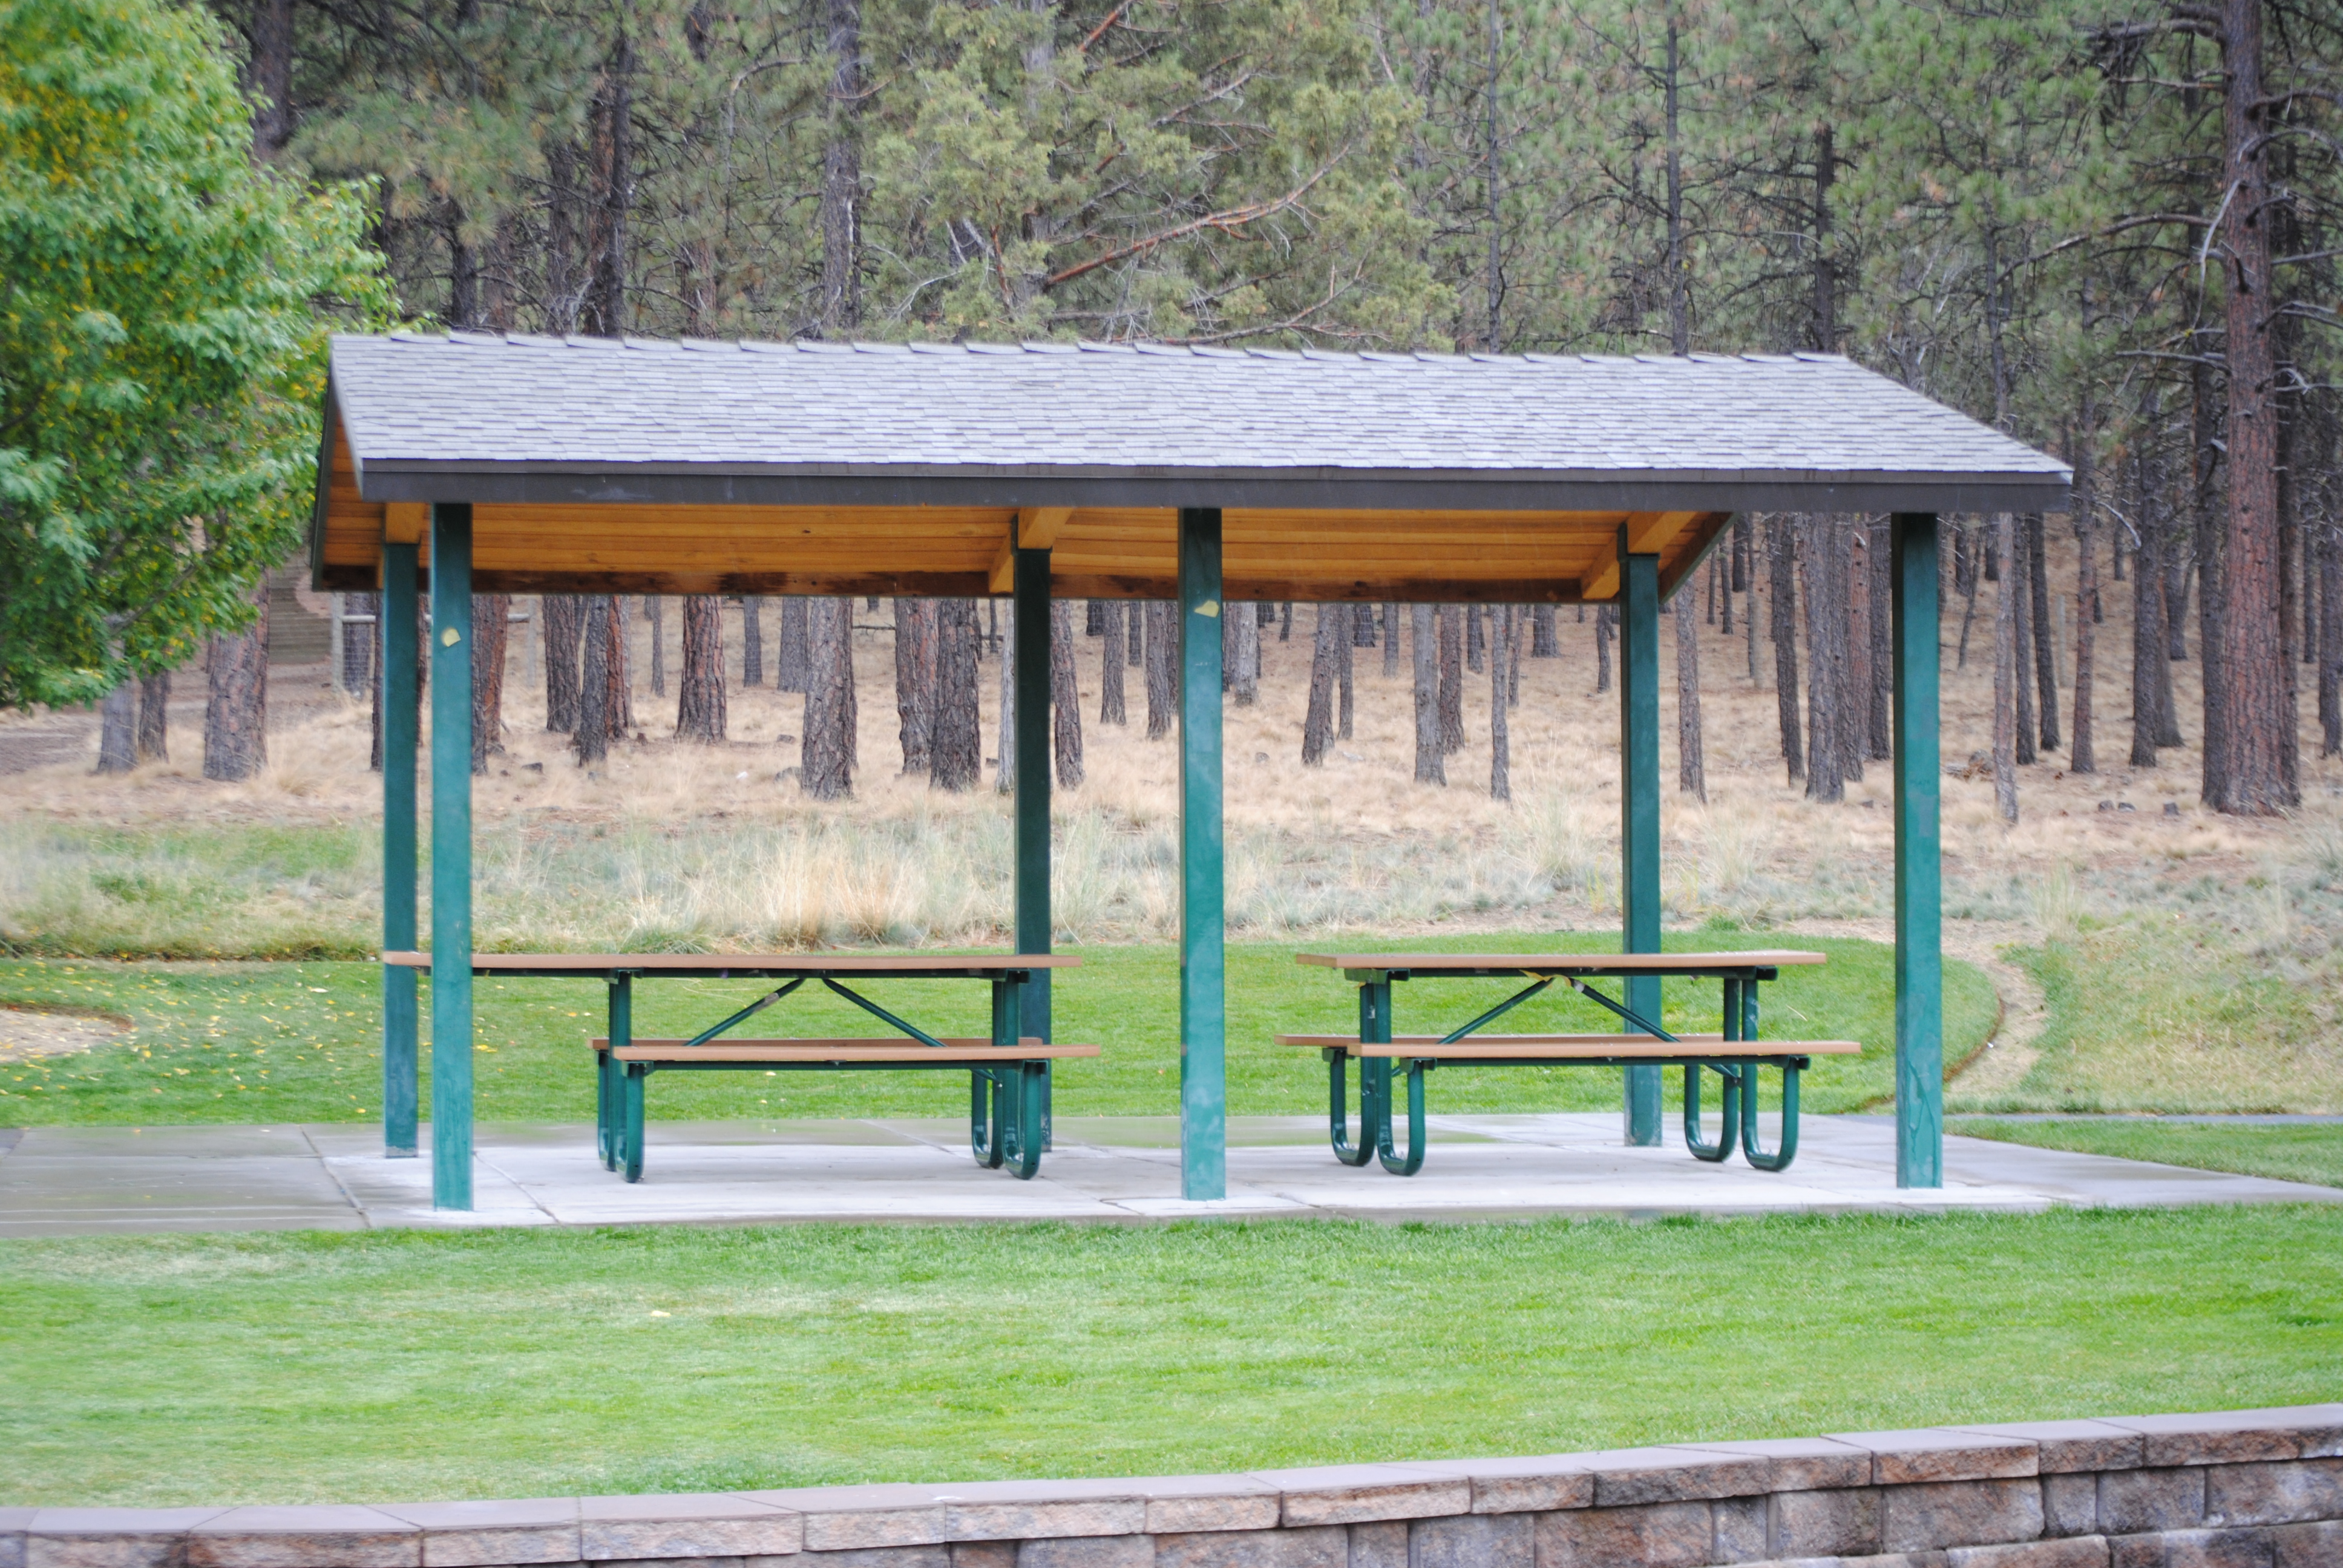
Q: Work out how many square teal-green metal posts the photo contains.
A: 6